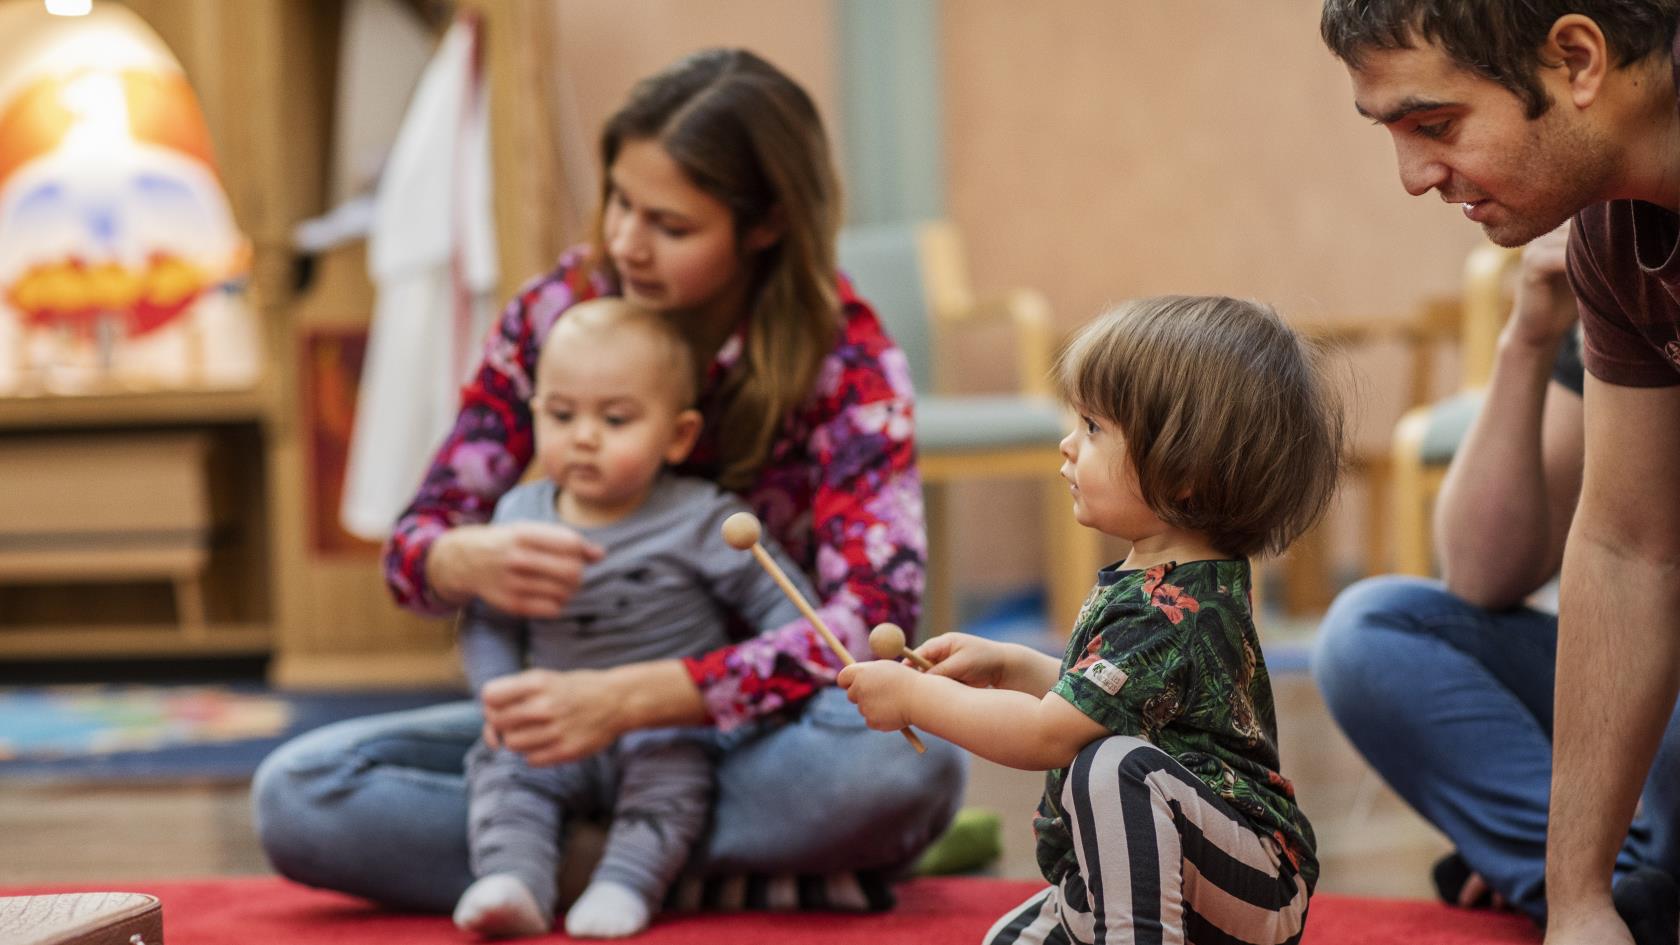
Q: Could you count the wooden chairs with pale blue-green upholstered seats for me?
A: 2